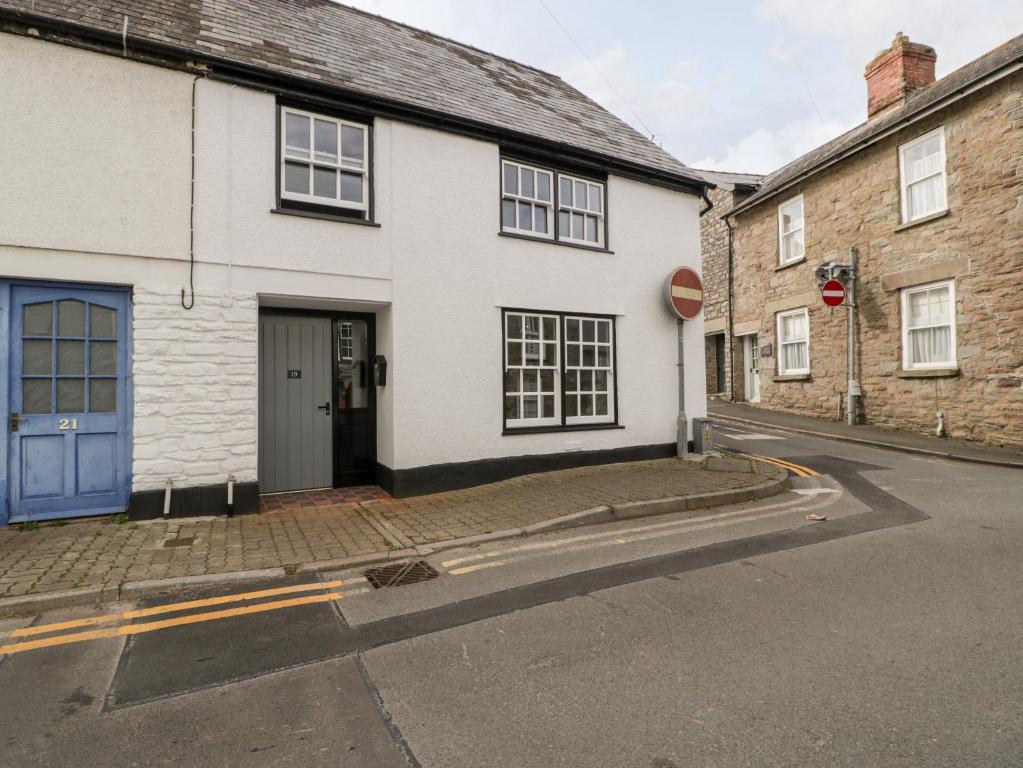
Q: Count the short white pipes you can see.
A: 2